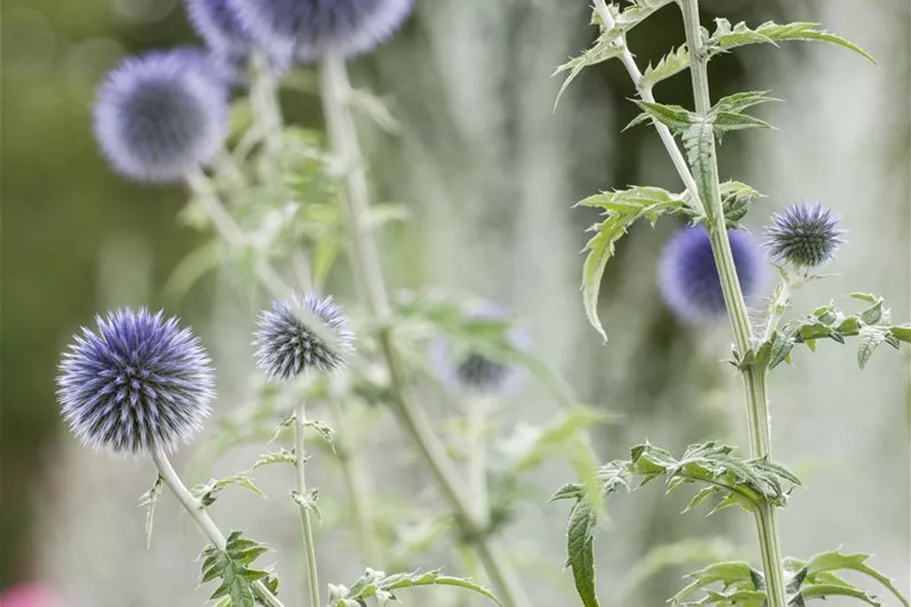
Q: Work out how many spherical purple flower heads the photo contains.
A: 8